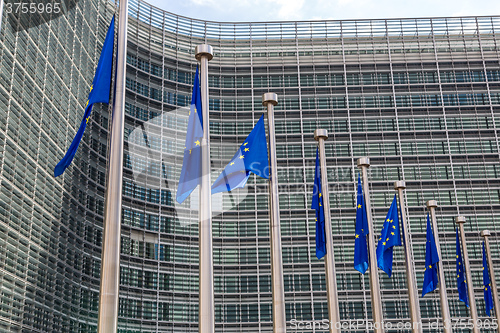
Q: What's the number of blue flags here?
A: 9